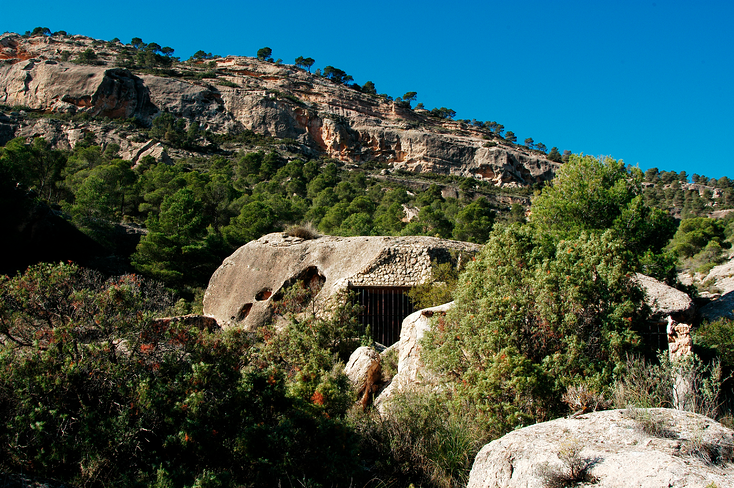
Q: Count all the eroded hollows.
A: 3